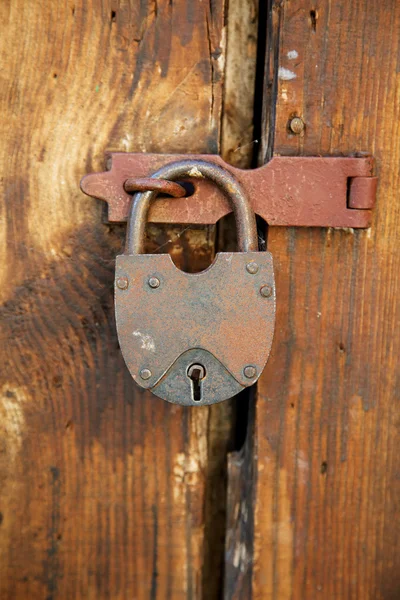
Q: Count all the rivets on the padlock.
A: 6